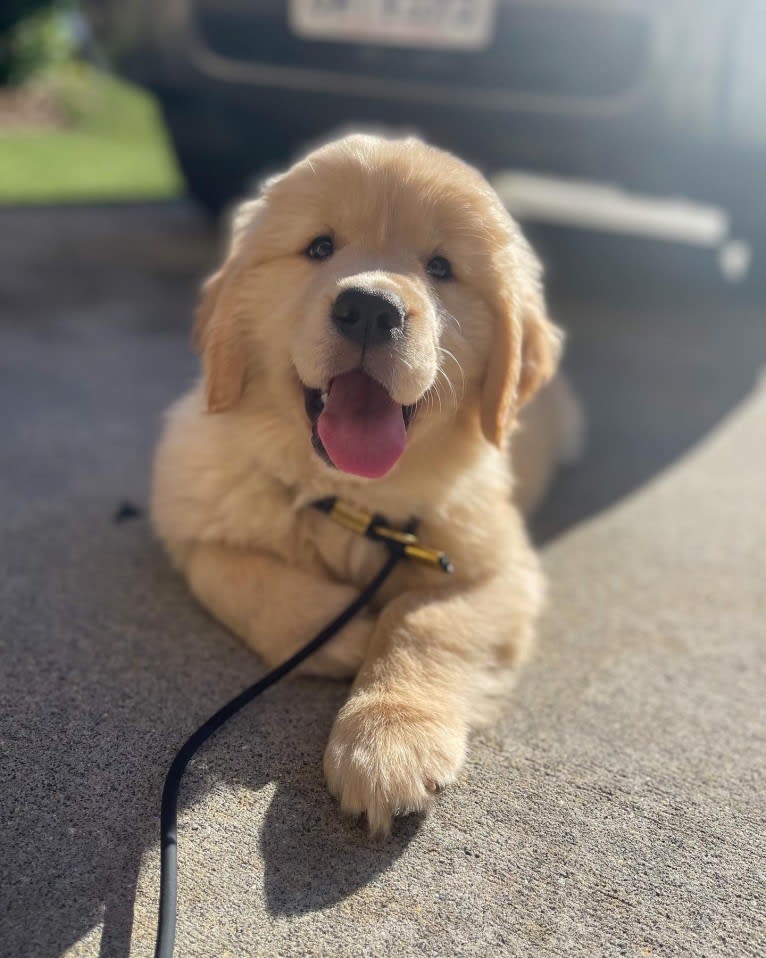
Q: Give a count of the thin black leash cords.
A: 1